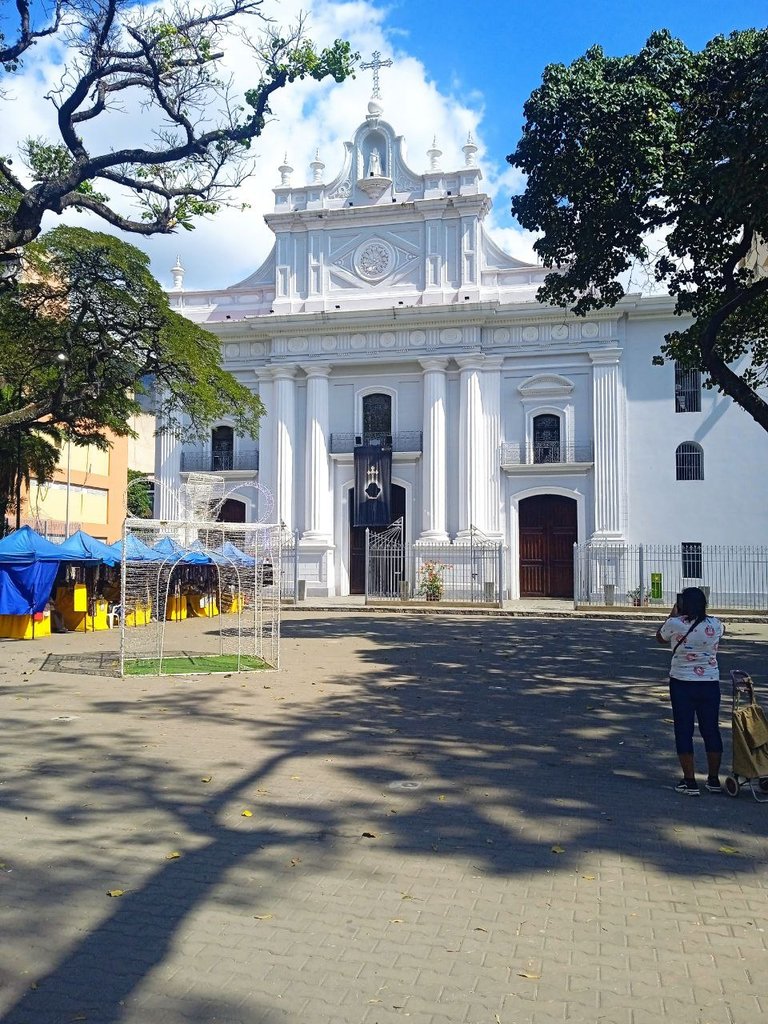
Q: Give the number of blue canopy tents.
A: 6